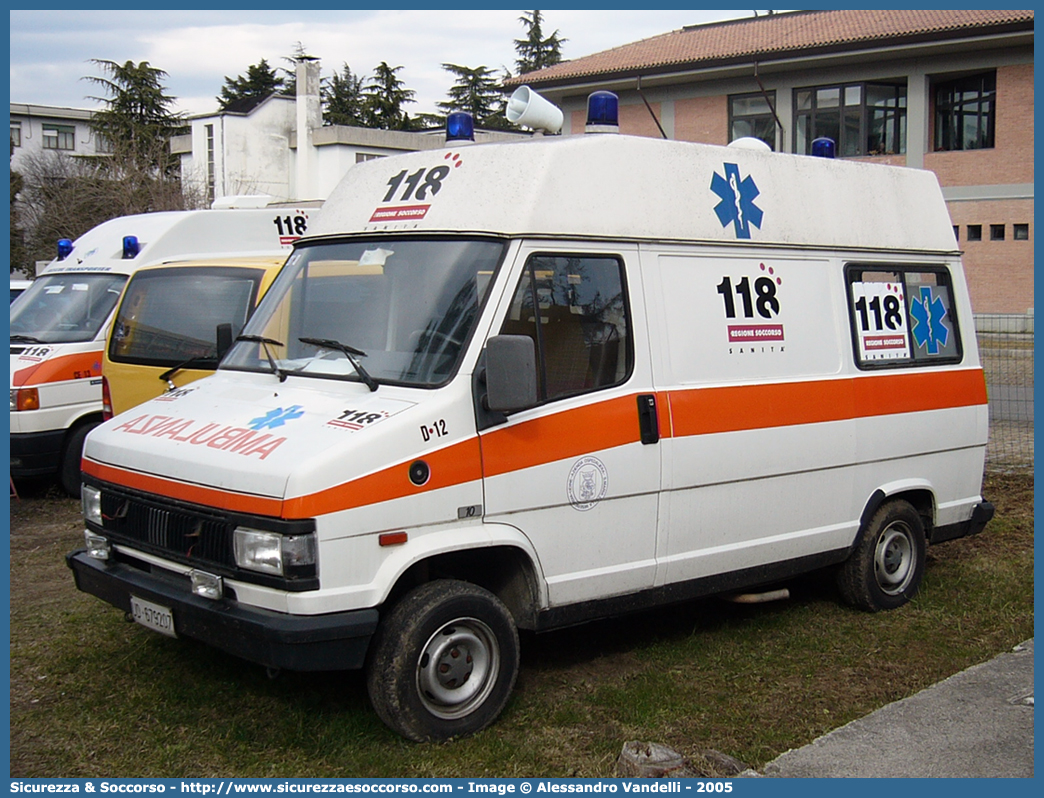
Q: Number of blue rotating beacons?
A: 5